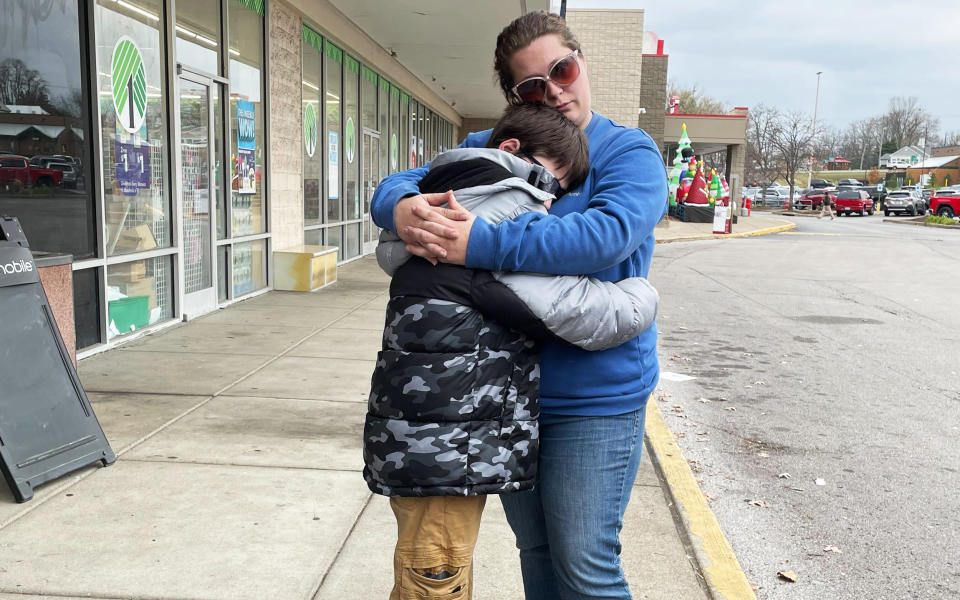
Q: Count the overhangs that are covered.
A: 2